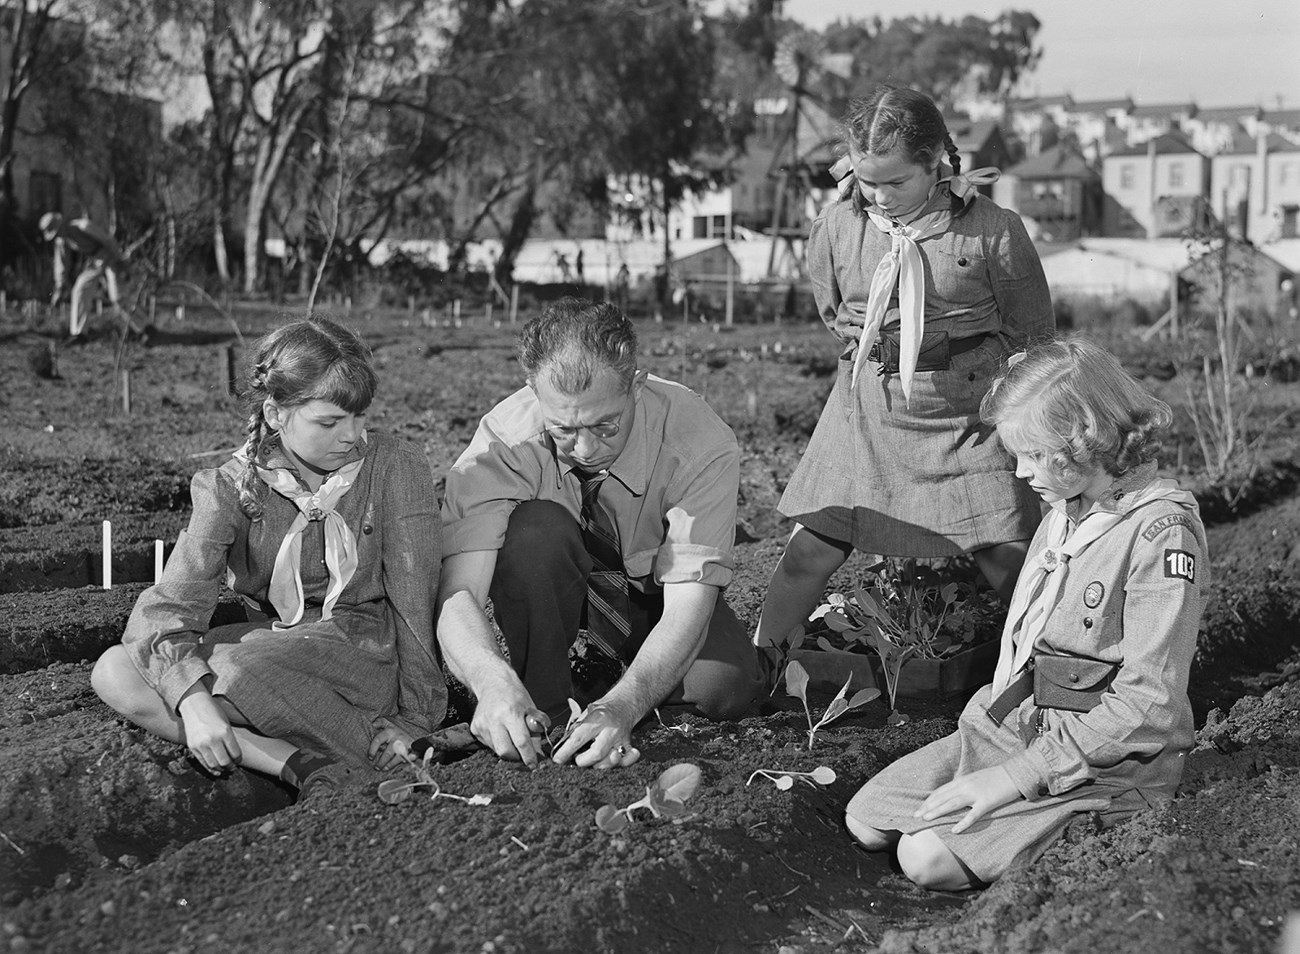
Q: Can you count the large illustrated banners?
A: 0